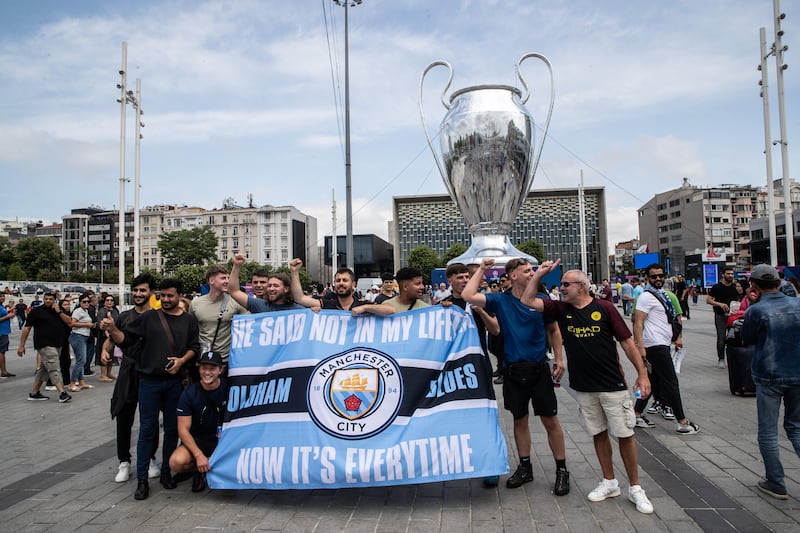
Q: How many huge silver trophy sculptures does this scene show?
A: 1